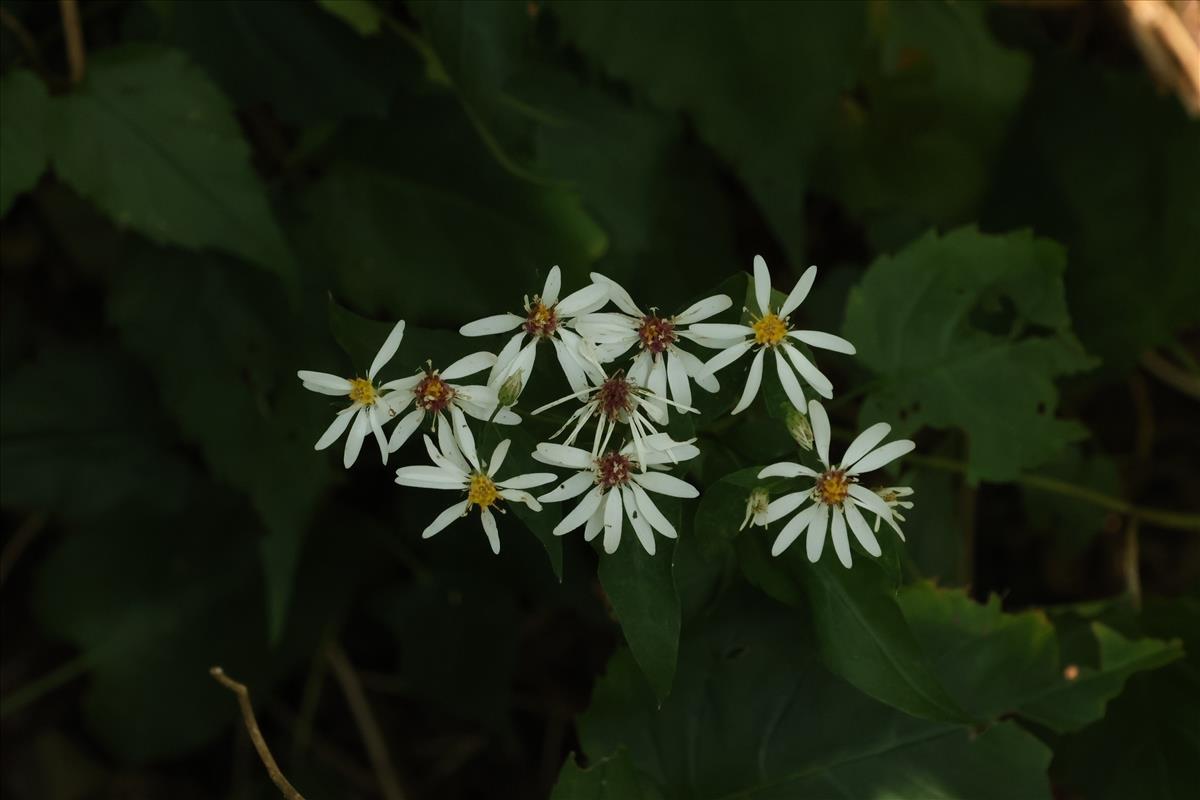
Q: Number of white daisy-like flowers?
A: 9